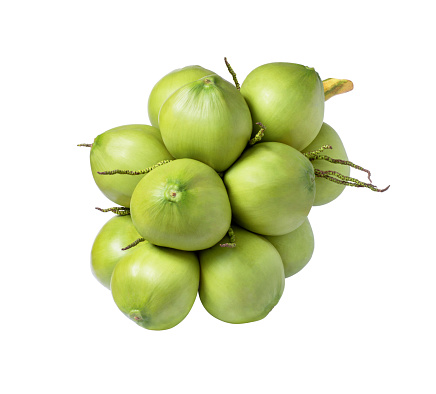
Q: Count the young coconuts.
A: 11